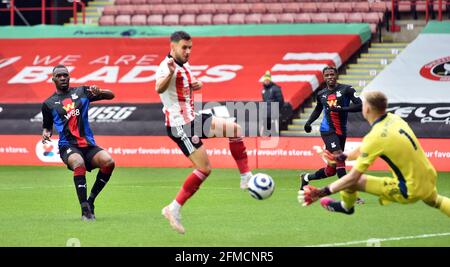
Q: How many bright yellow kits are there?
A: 1